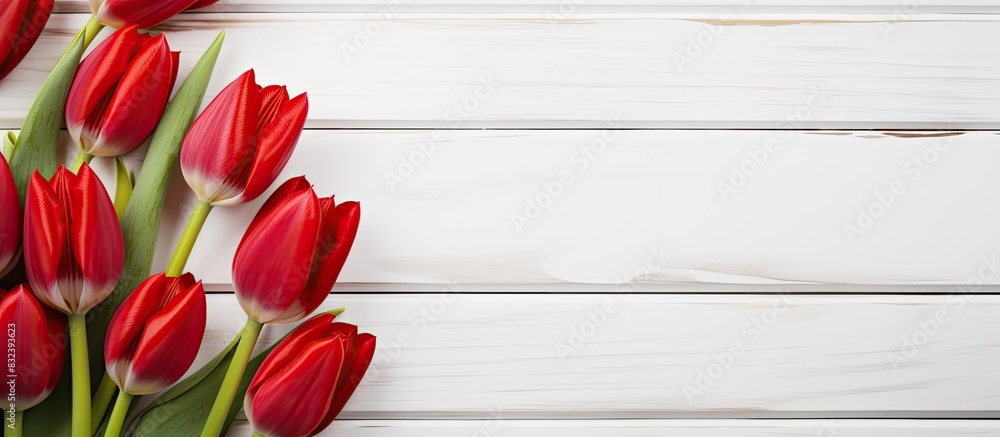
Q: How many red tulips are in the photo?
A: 10